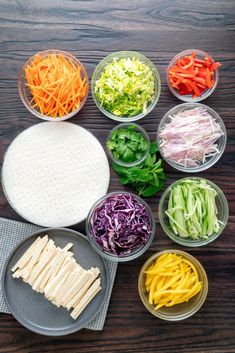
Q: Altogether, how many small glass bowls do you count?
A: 8